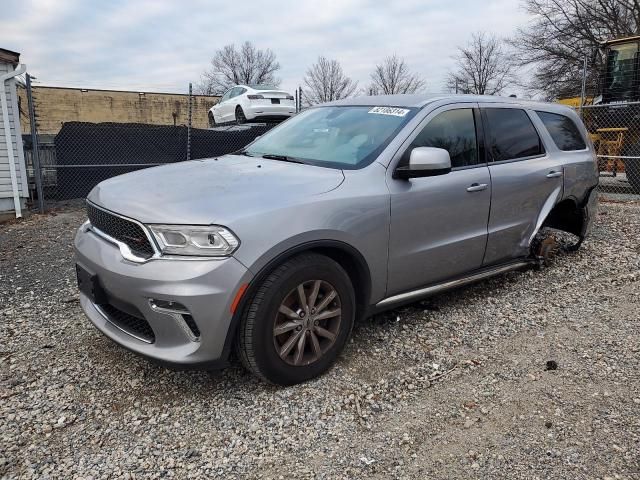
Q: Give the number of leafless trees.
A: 5